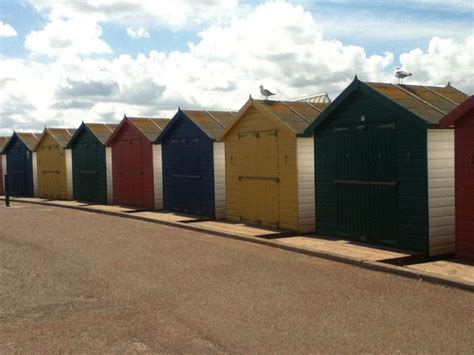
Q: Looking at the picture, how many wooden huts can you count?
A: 9